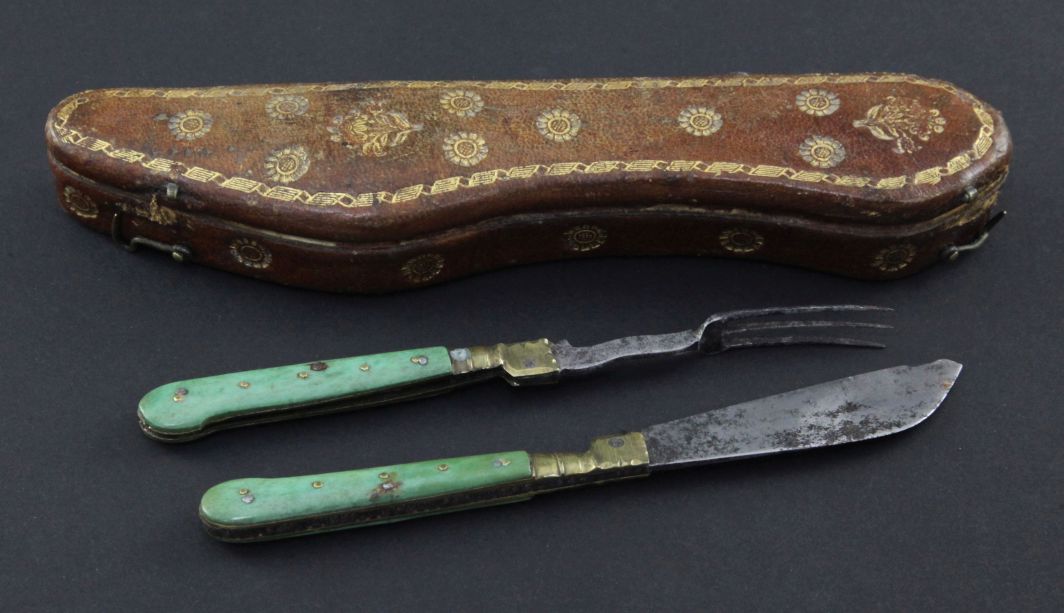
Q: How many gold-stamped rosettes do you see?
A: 15